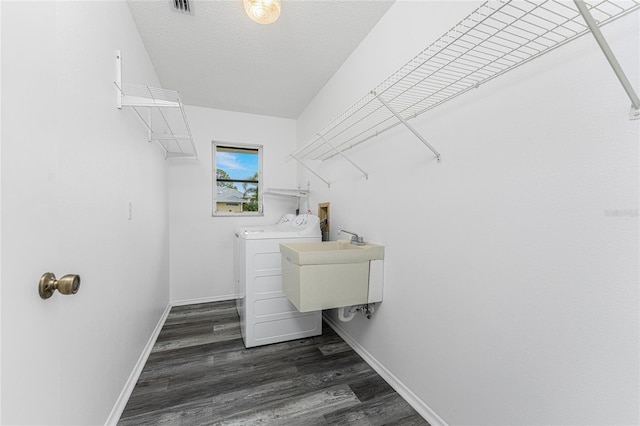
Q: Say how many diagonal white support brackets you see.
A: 4